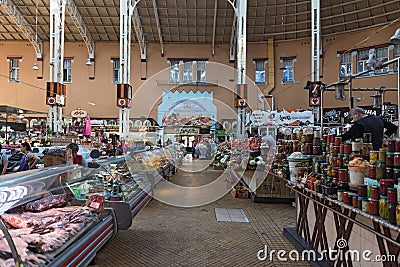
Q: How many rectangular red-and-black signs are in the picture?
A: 4